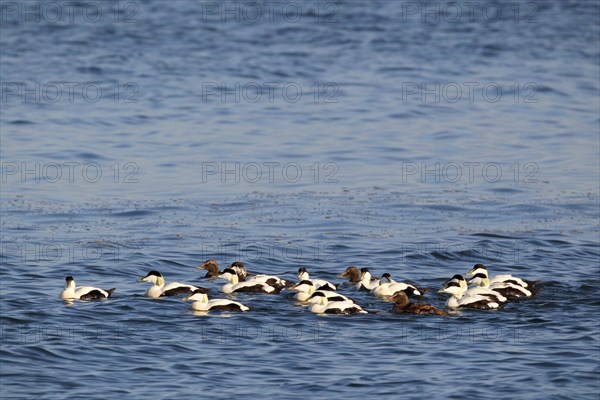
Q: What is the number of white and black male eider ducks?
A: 14